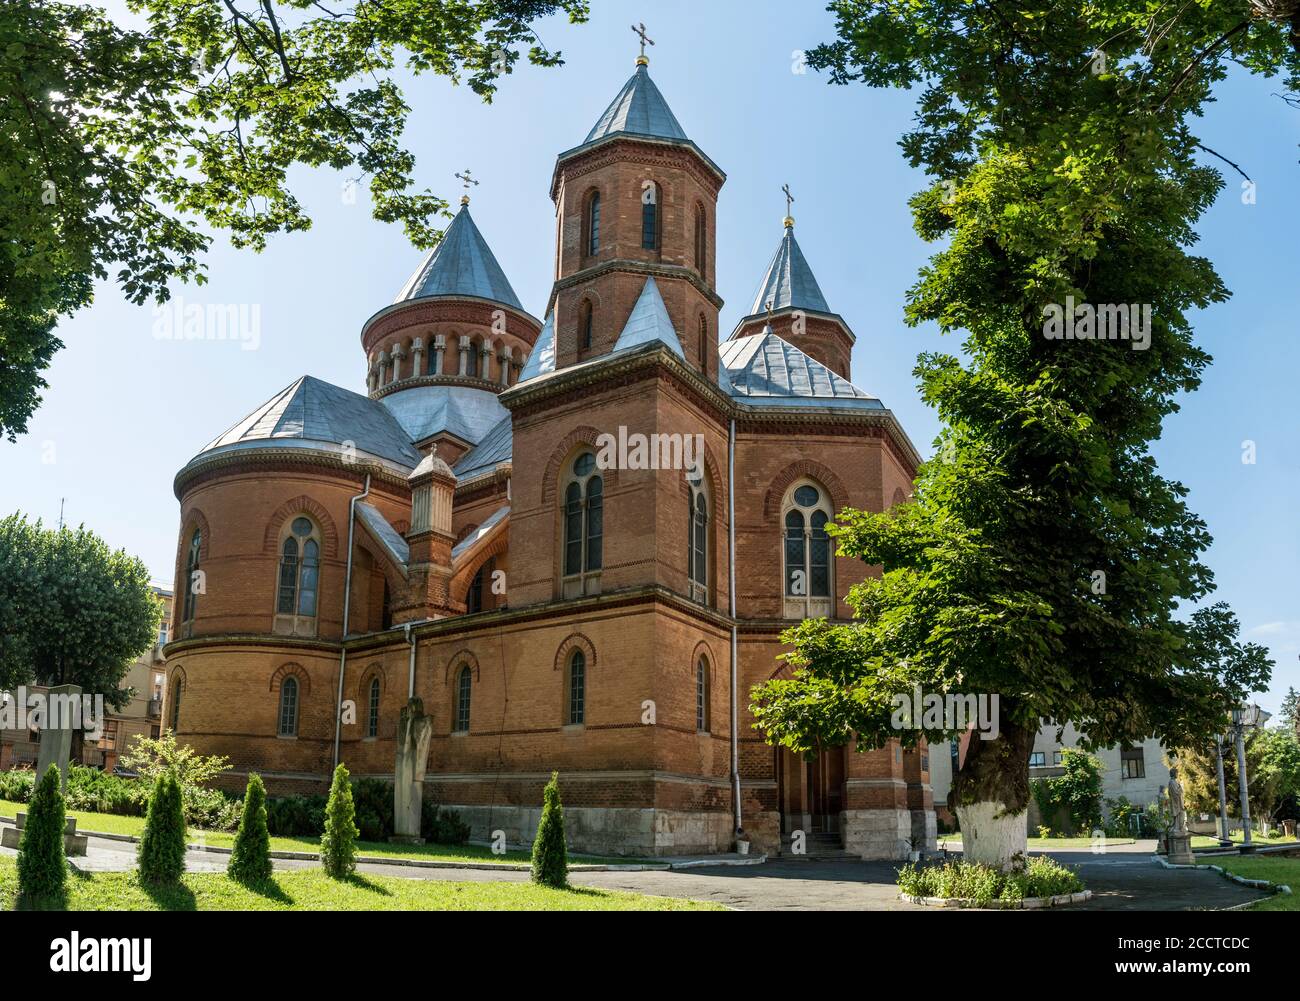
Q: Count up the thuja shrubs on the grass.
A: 5